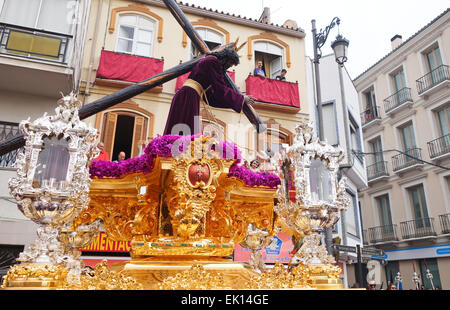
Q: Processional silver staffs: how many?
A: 3